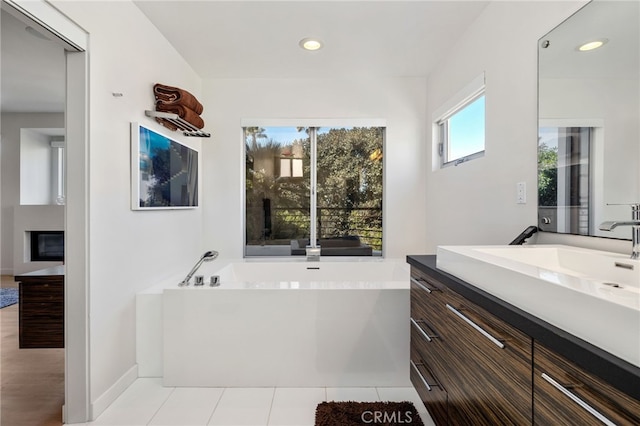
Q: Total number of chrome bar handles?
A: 5